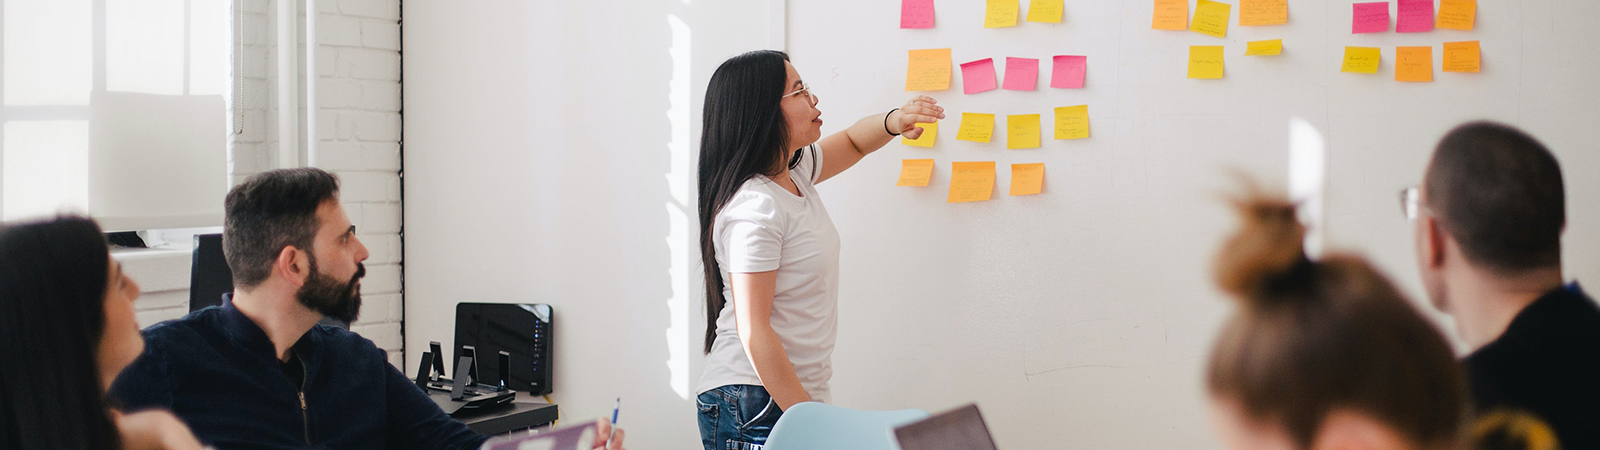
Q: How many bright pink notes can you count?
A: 6